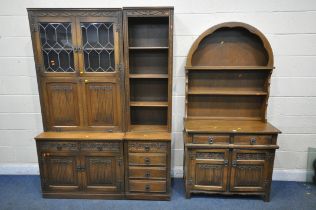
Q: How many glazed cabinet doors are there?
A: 2